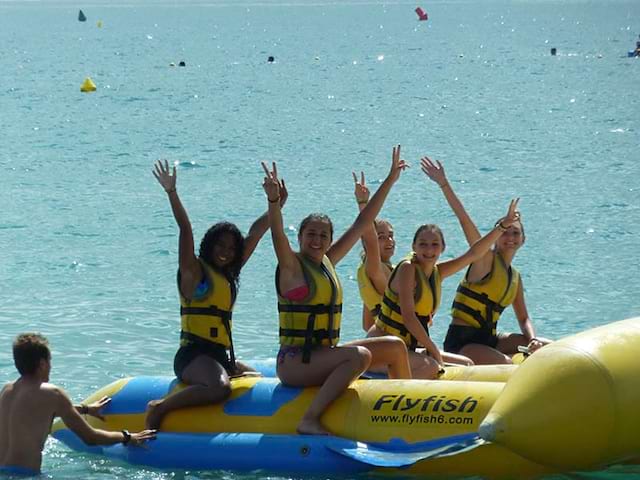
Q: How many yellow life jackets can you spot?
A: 5